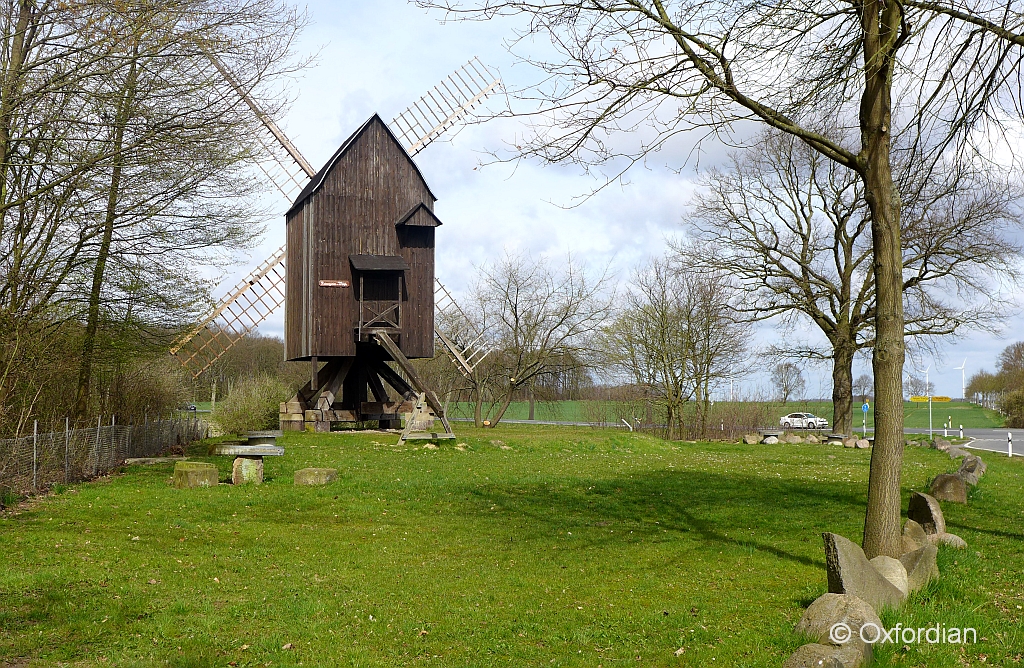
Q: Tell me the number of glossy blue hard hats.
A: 0